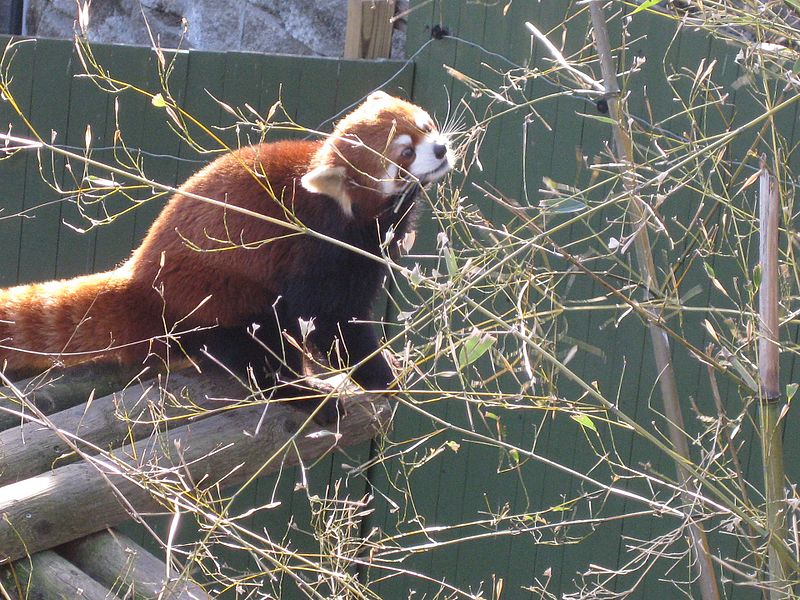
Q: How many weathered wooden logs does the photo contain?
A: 5